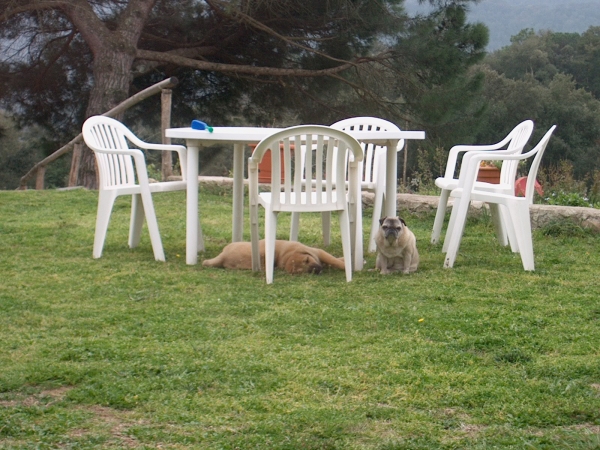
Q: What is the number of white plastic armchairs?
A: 5